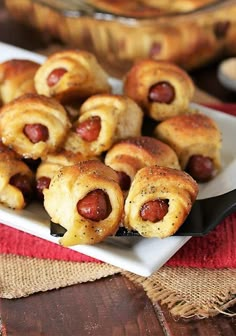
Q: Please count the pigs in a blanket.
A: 11